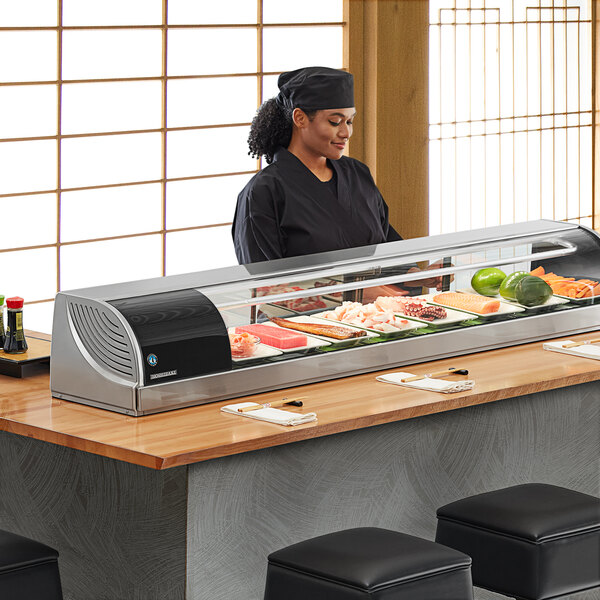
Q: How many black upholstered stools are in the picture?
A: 3